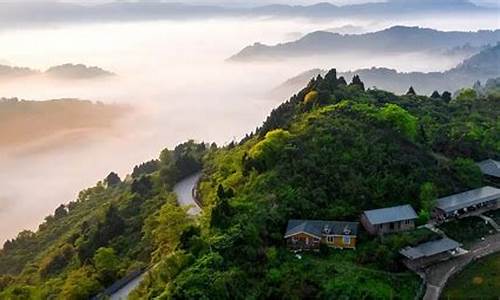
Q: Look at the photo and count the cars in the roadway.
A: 0